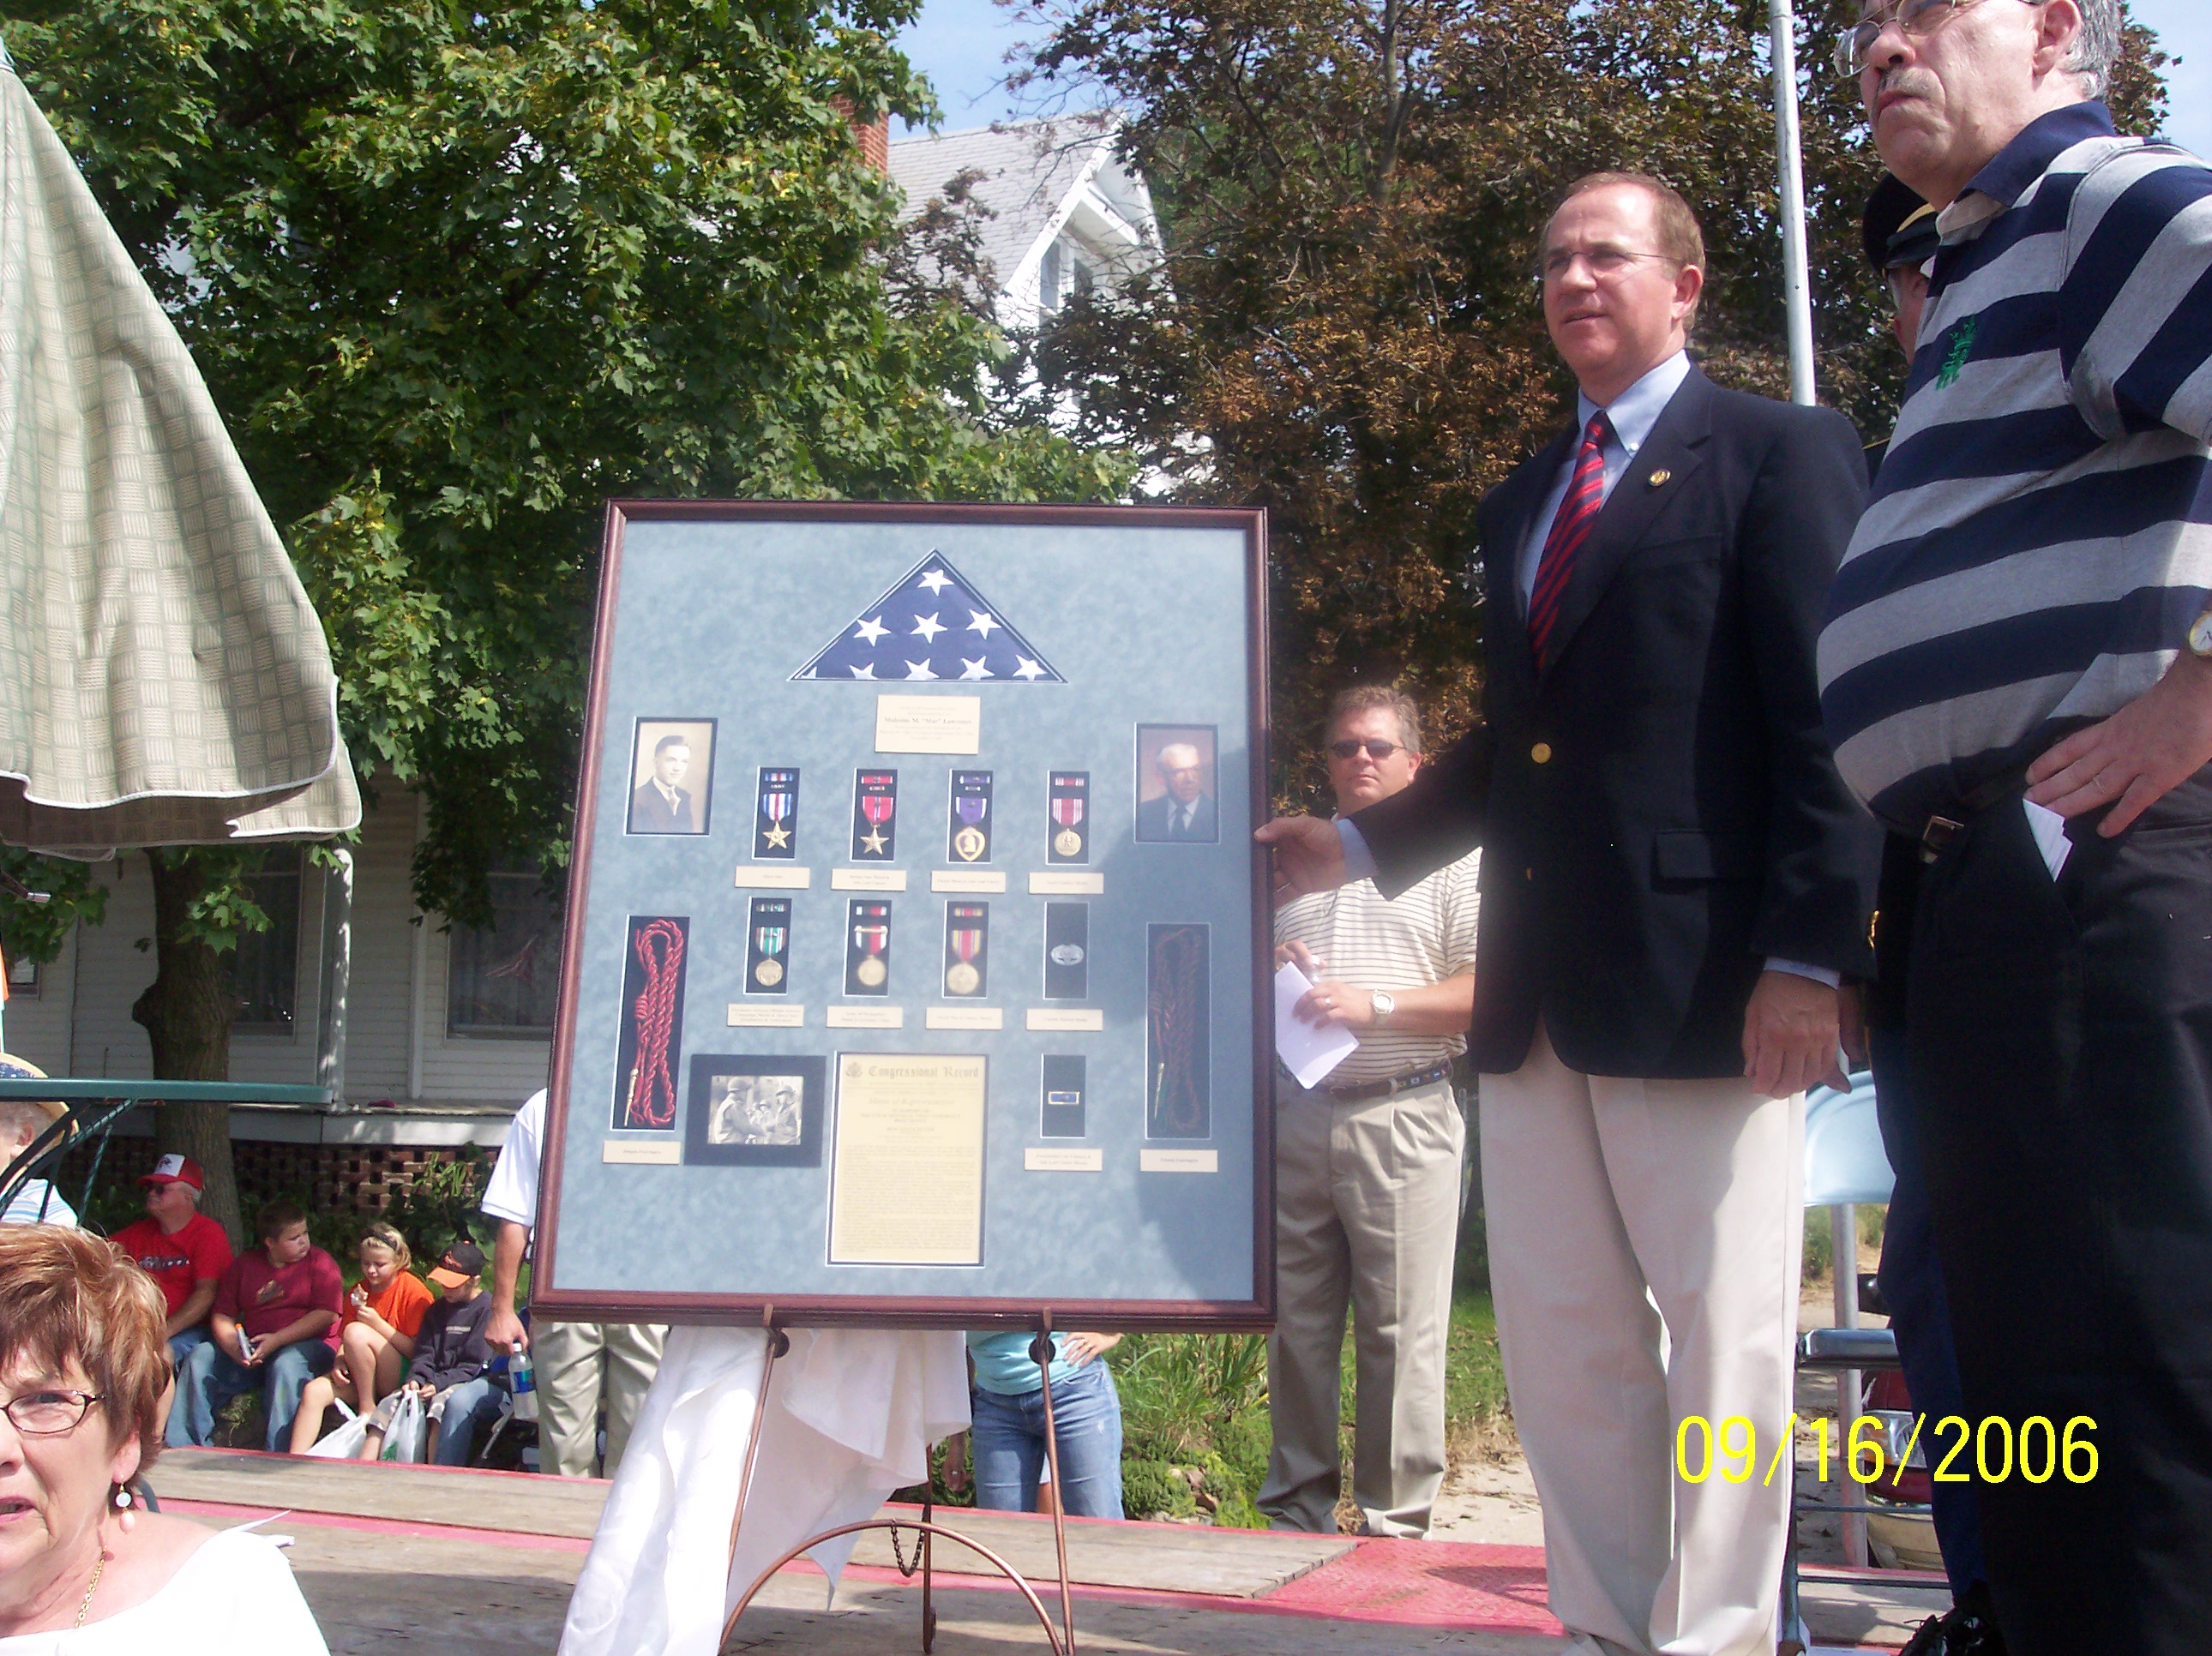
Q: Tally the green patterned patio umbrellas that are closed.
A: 1